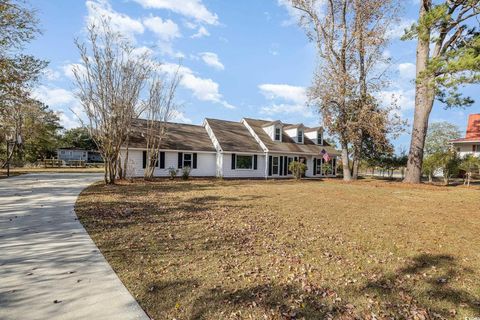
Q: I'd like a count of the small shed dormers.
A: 3